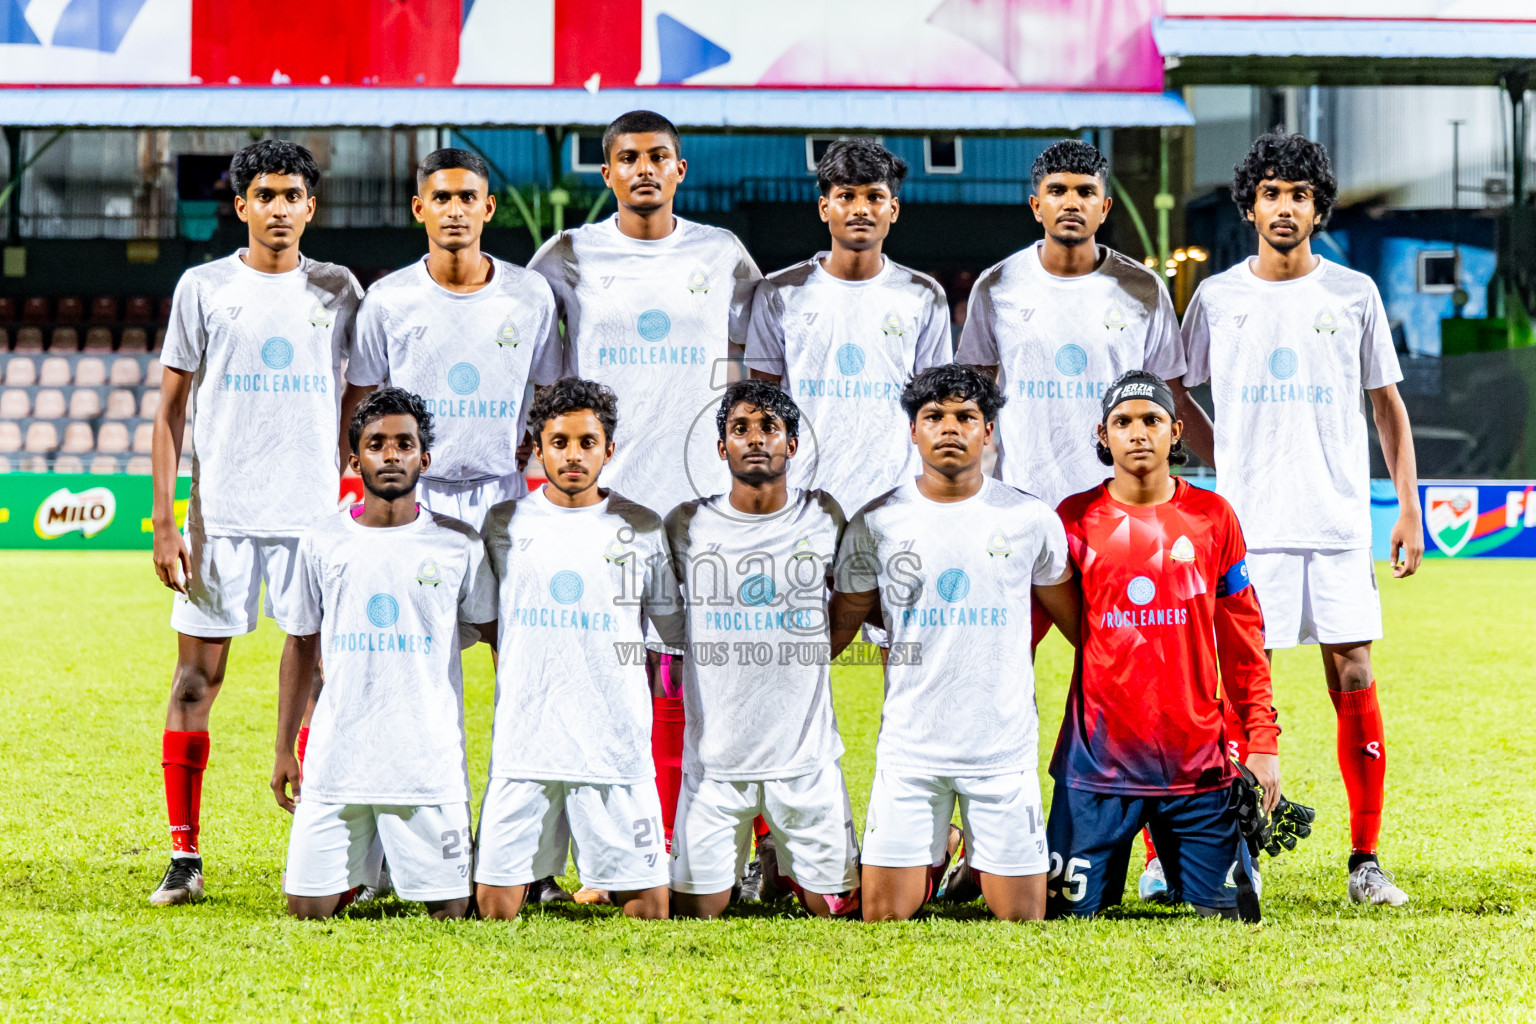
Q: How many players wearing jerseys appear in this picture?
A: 11